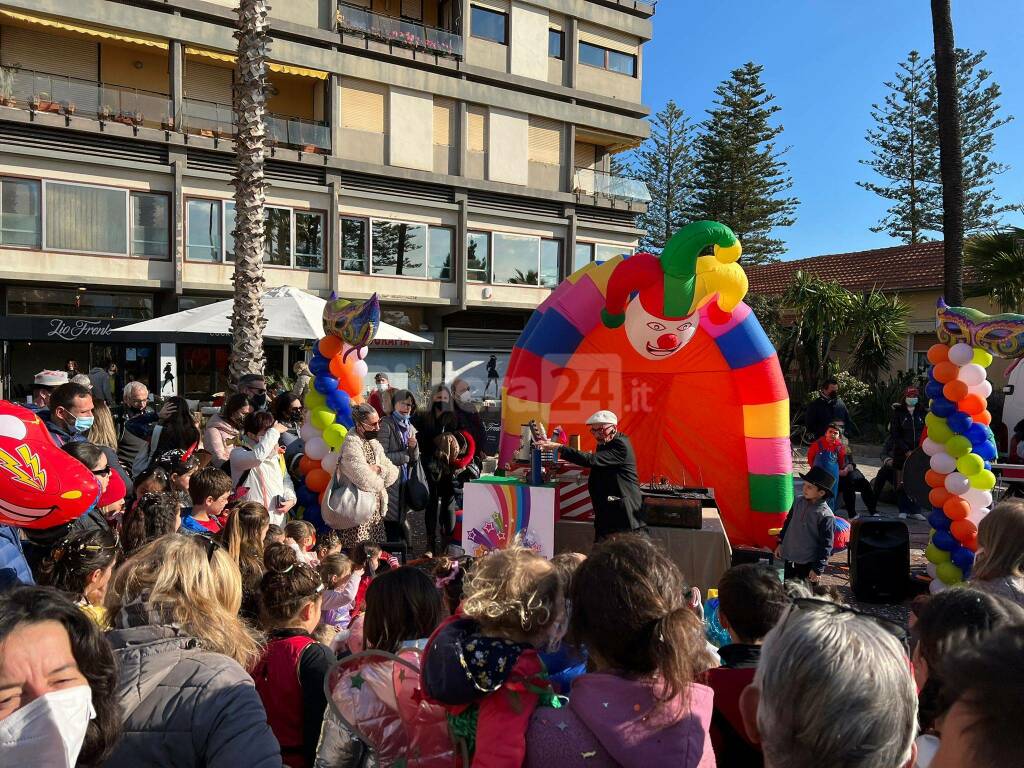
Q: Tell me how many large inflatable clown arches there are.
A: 1